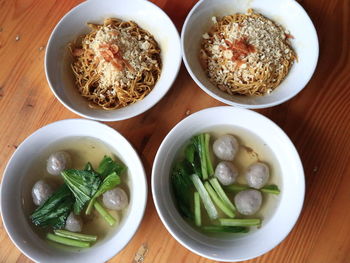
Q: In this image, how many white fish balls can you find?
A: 8